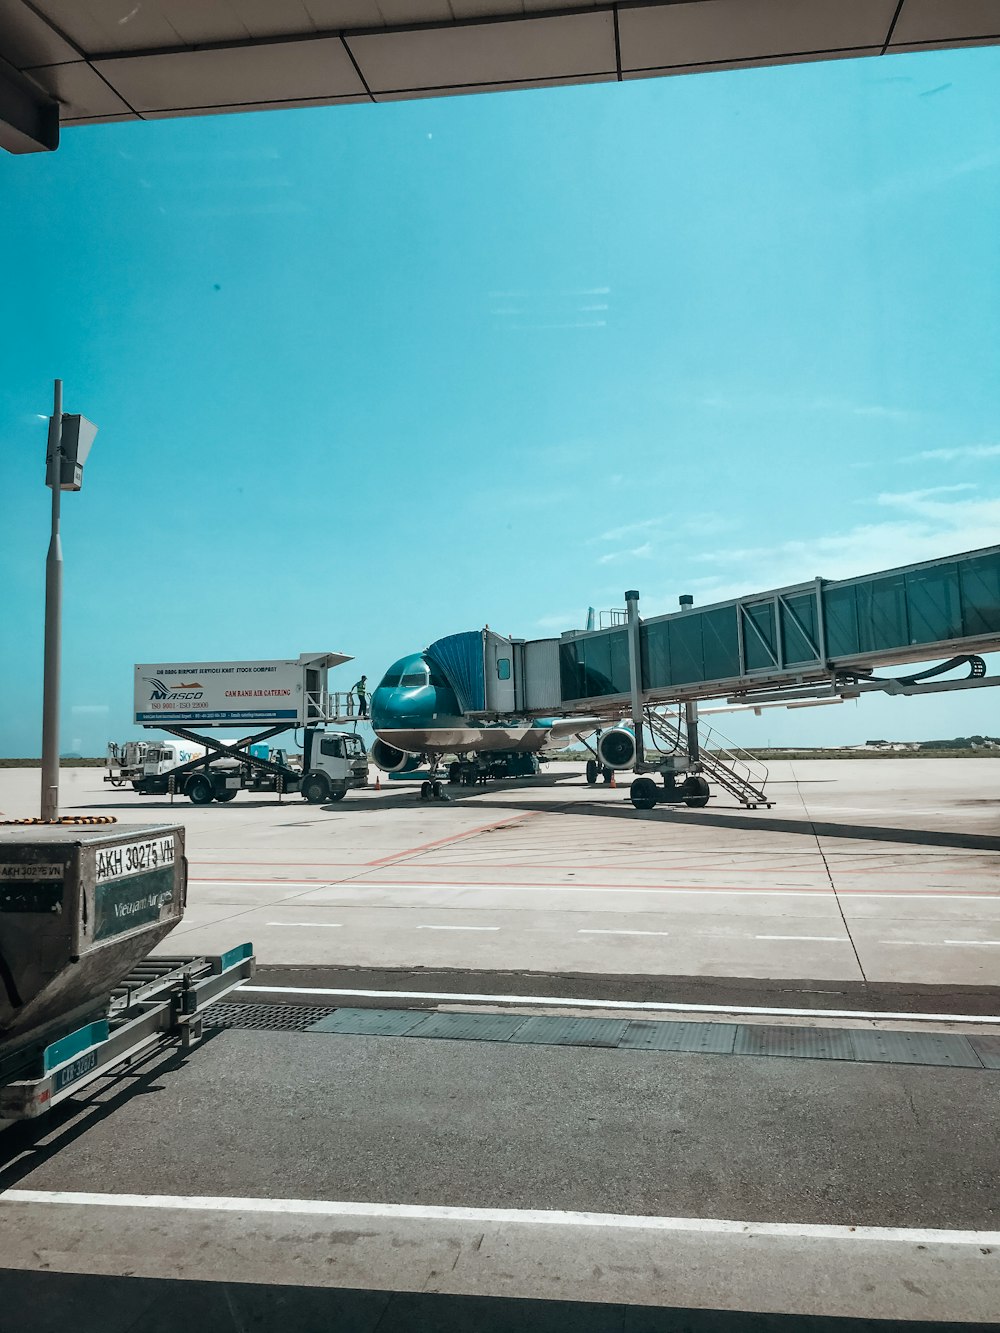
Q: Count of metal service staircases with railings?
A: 1